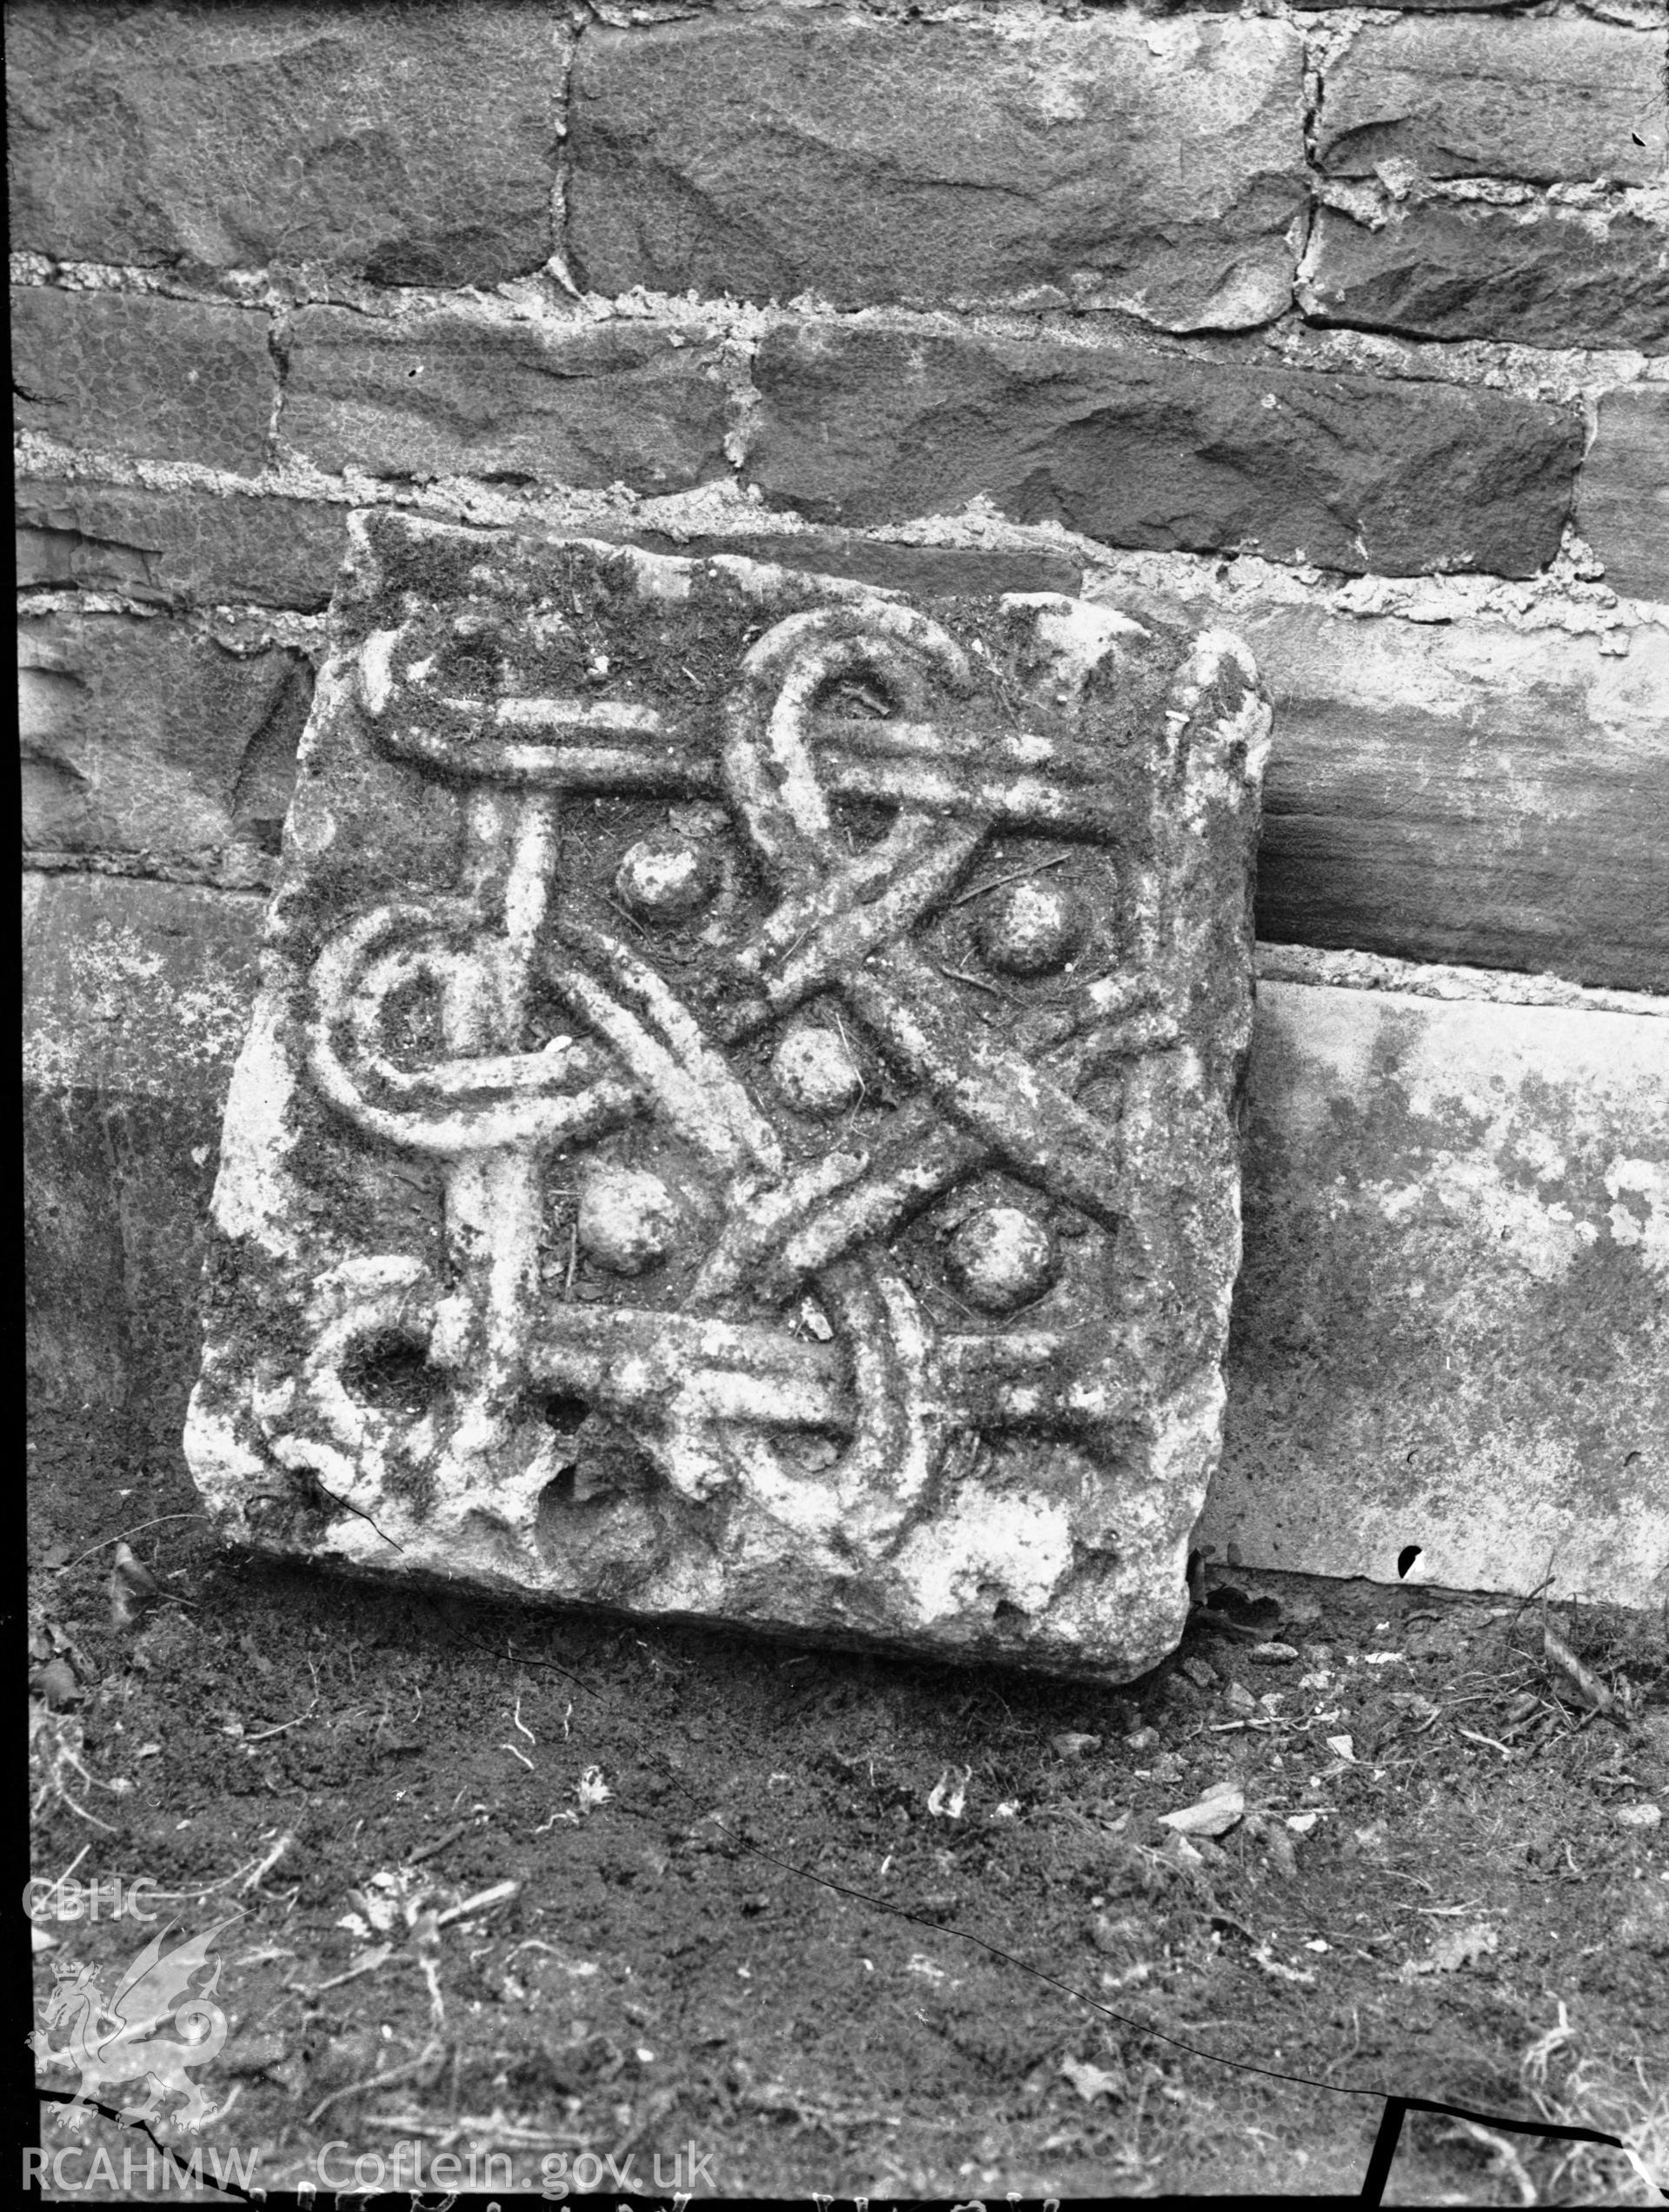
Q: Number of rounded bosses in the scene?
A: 5